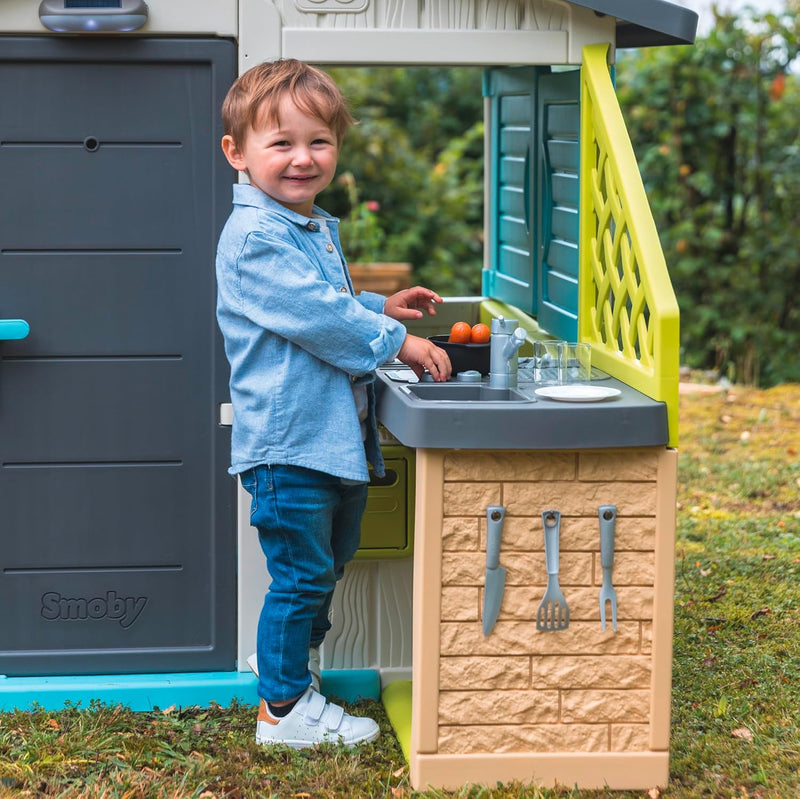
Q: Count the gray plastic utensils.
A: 3